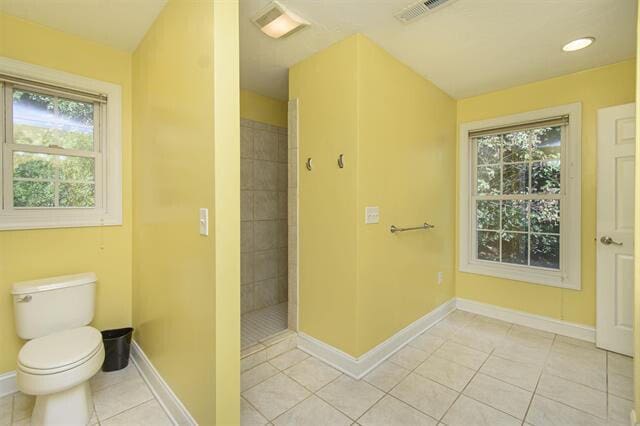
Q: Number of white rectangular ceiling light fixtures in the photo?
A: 1